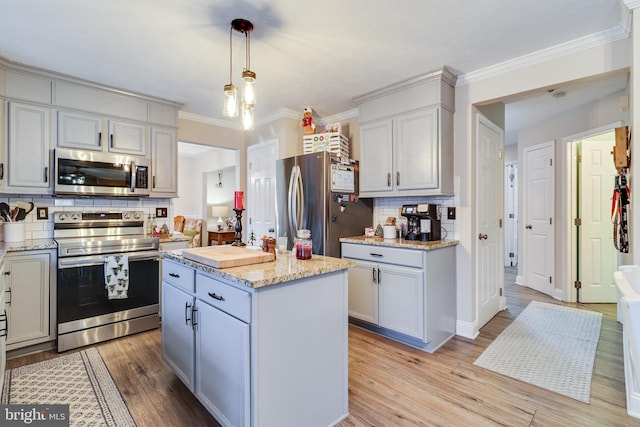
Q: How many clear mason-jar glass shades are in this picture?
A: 3